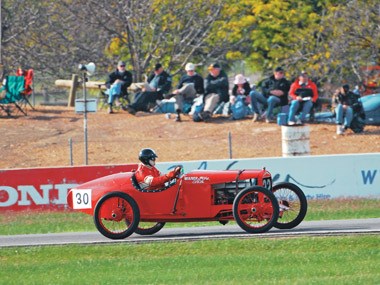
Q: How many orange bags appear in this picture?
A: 0